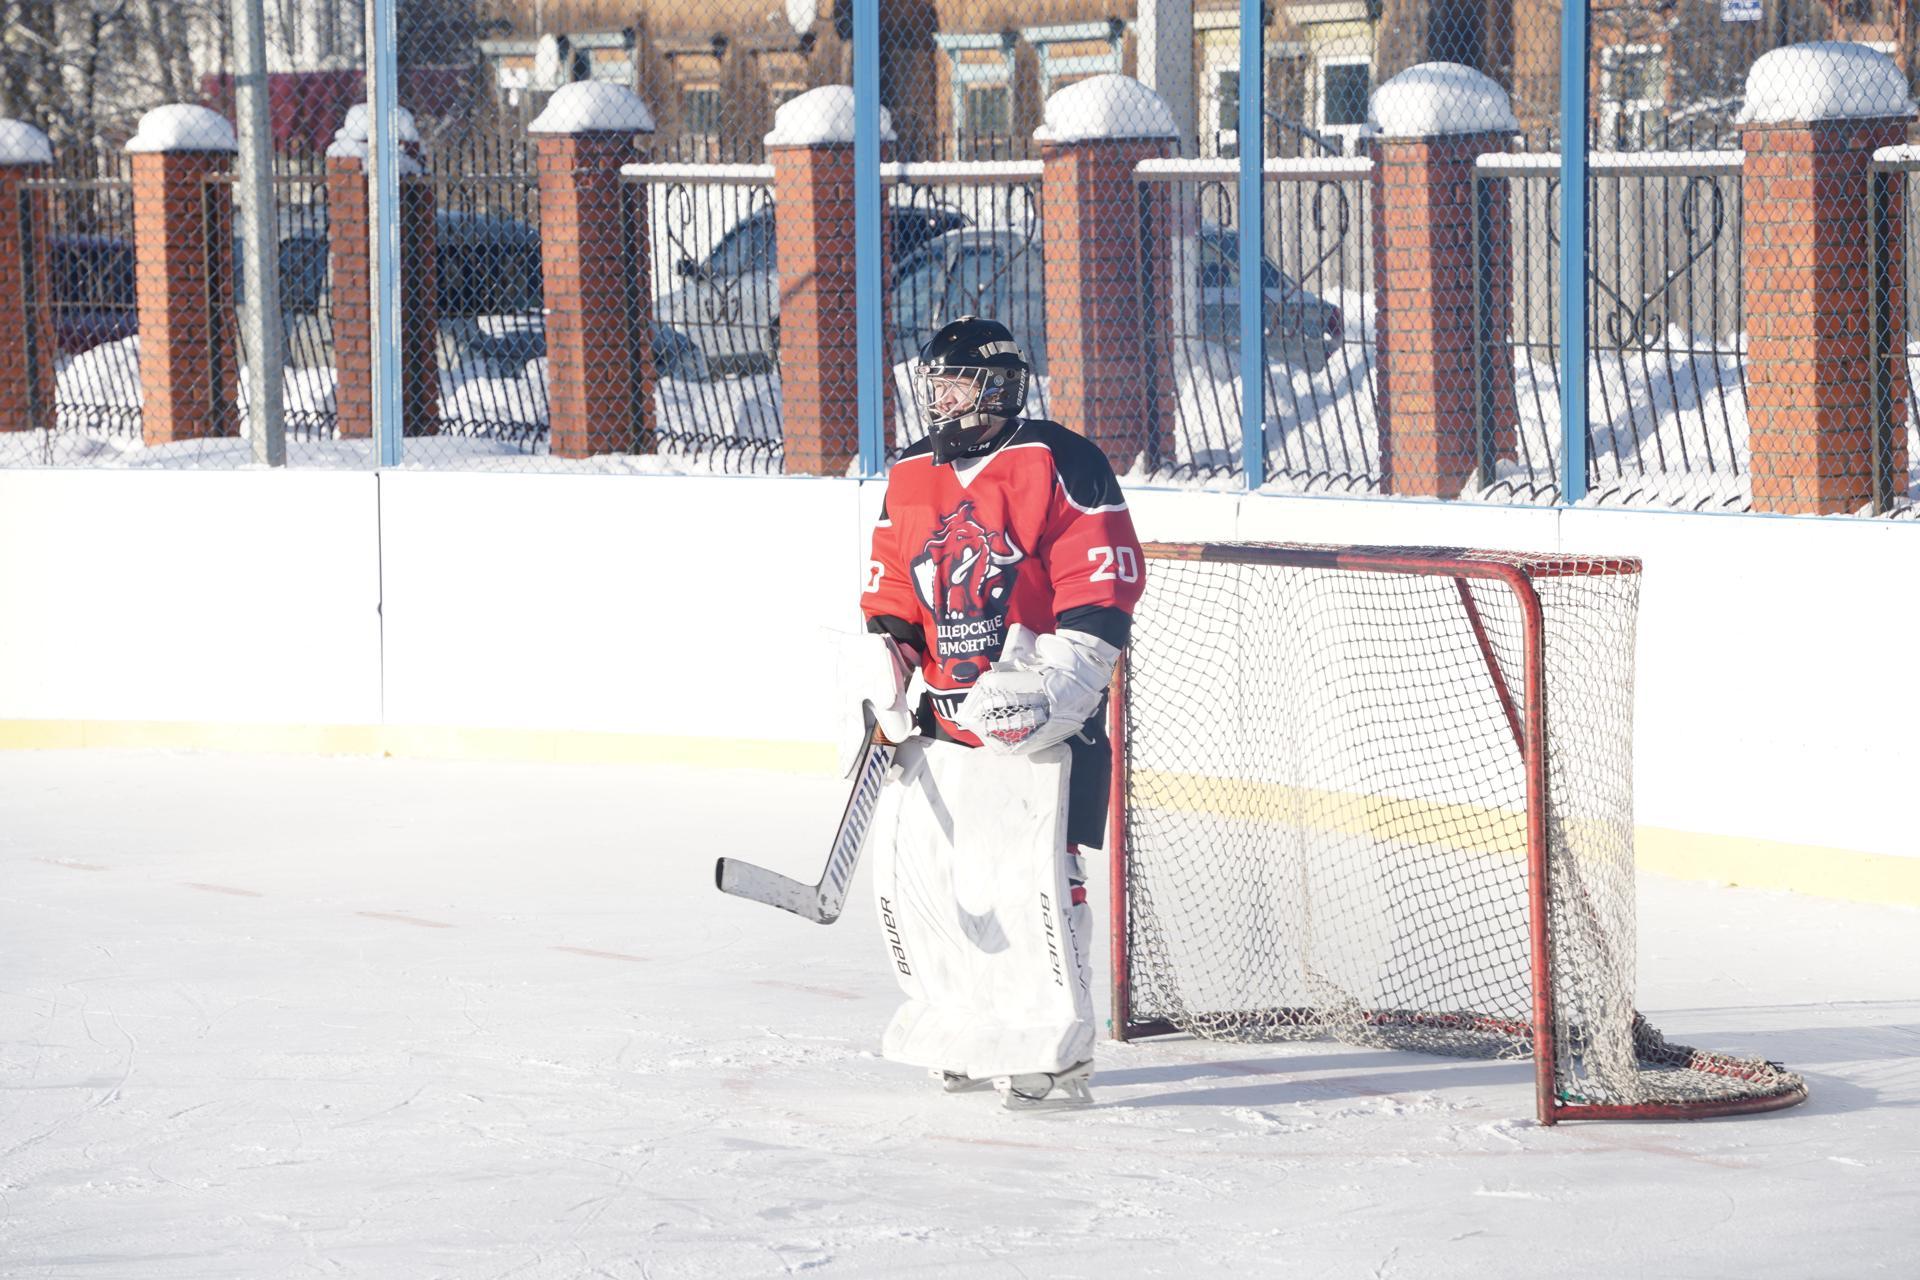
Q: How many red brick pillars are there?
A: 8